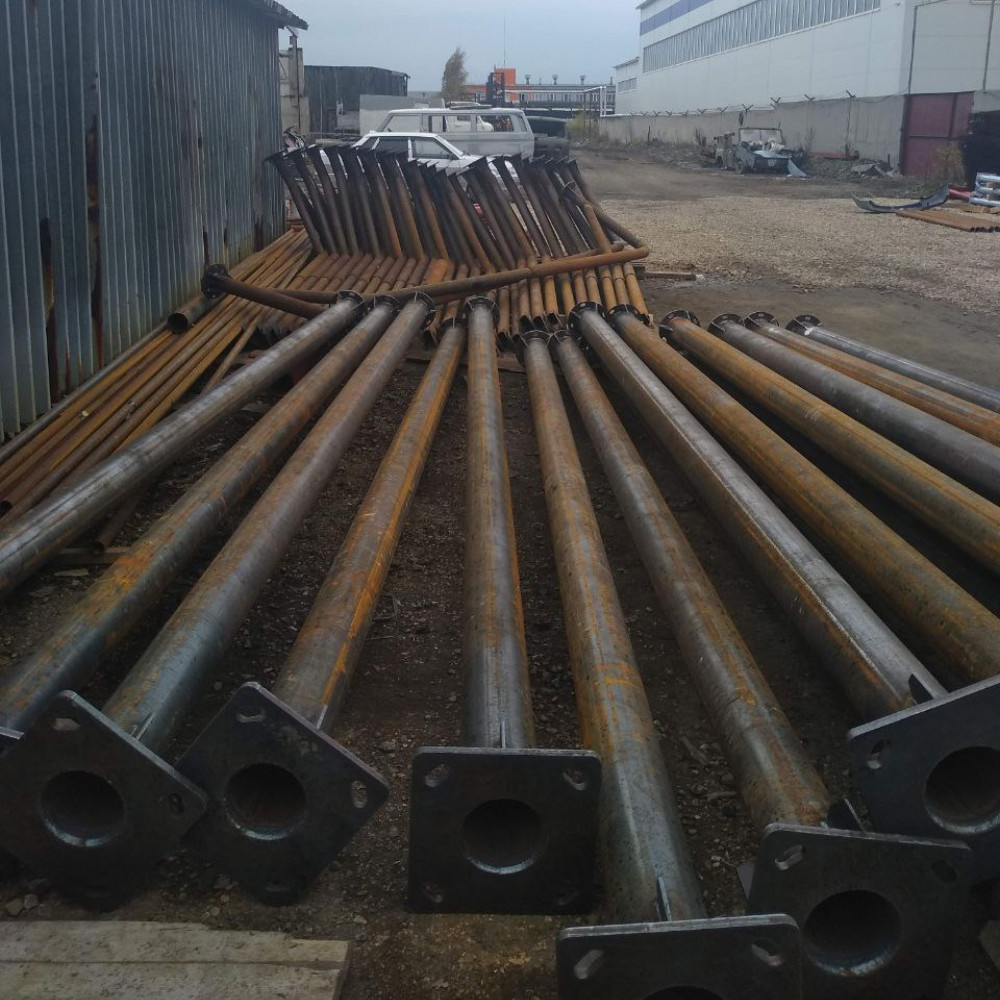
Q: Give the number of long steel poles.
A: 13